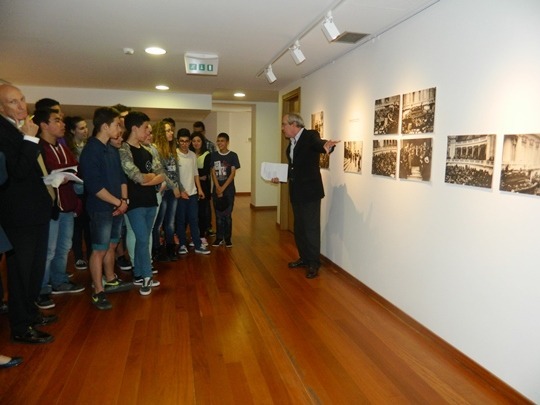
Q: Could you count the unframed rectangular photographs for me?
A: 9